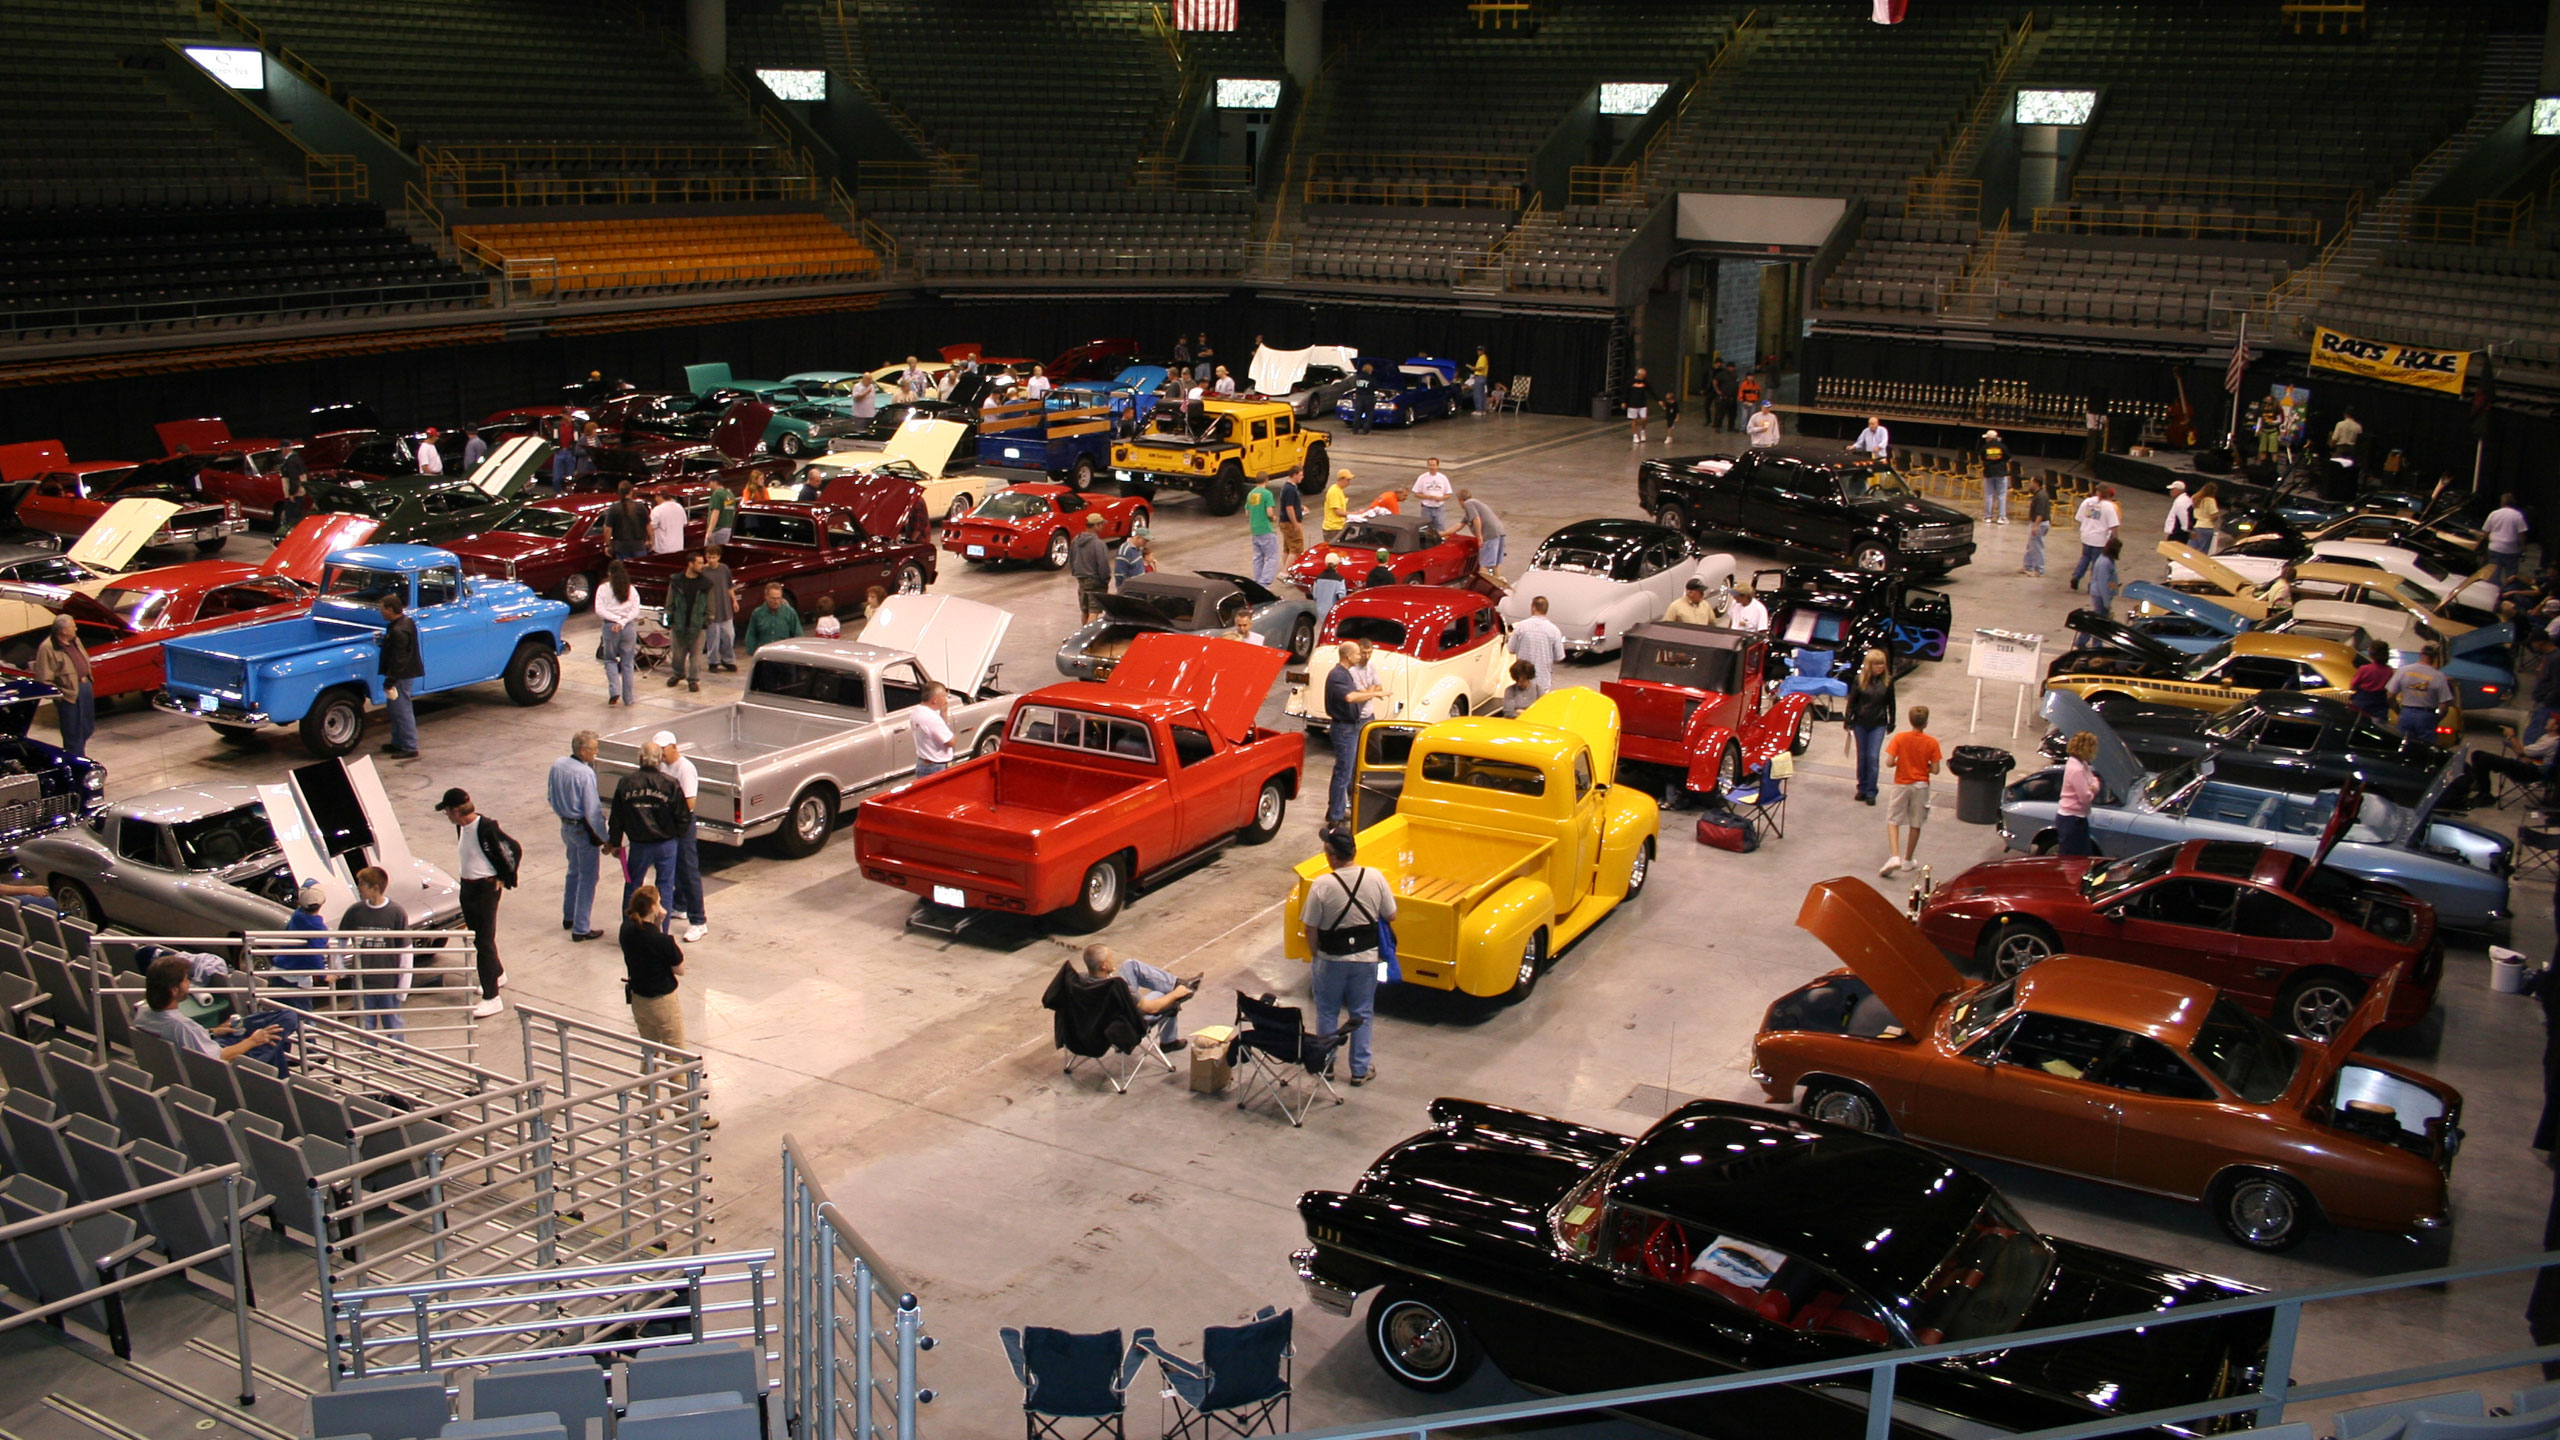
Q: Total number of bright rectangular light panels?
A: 6